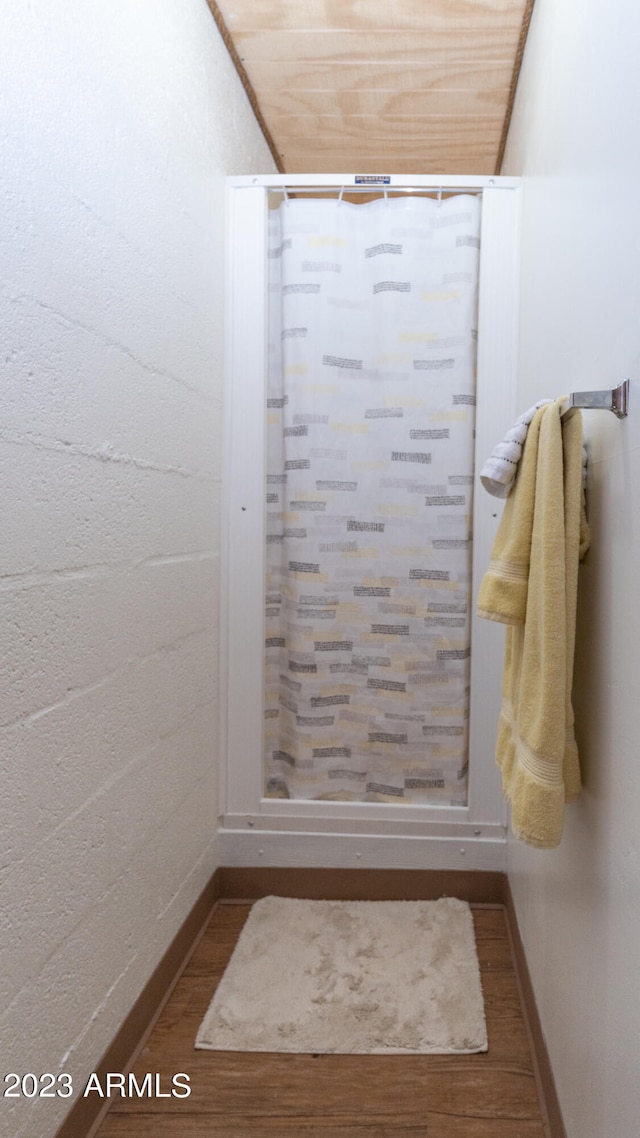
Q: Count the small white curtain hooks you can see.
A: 4